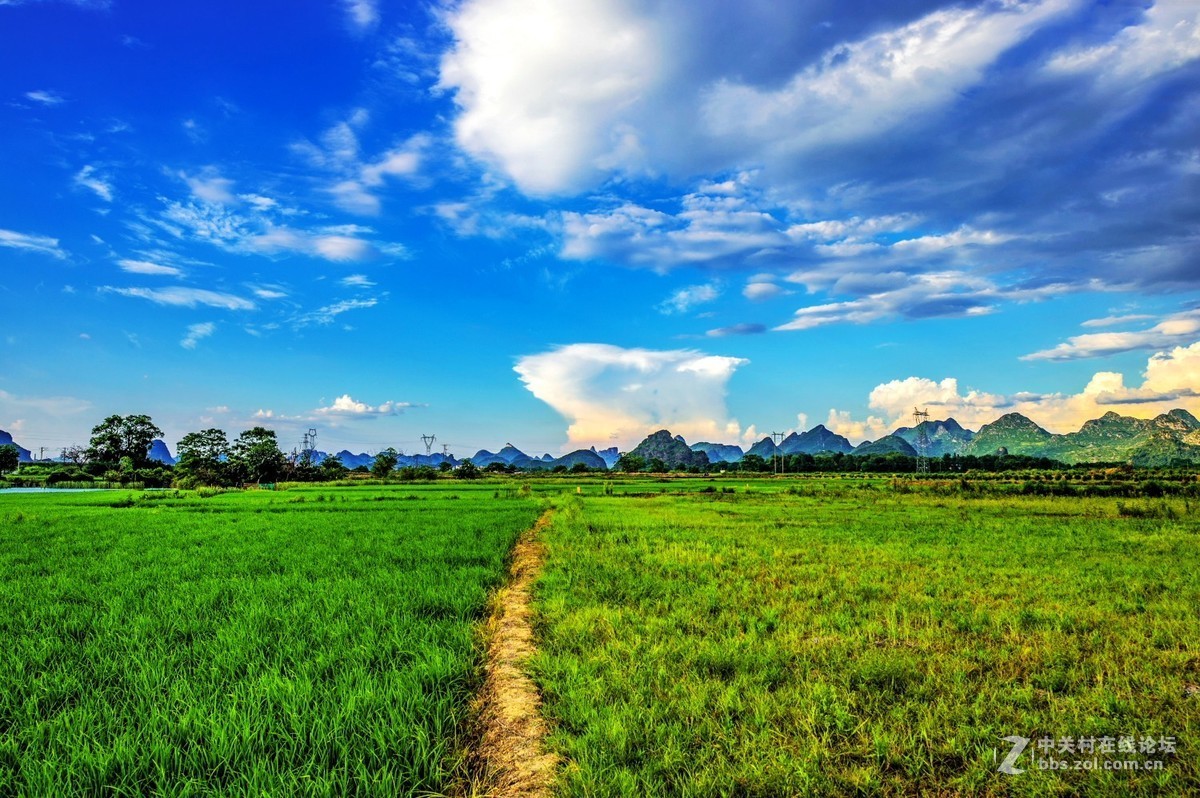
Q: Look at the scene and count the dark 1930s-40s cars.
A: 0